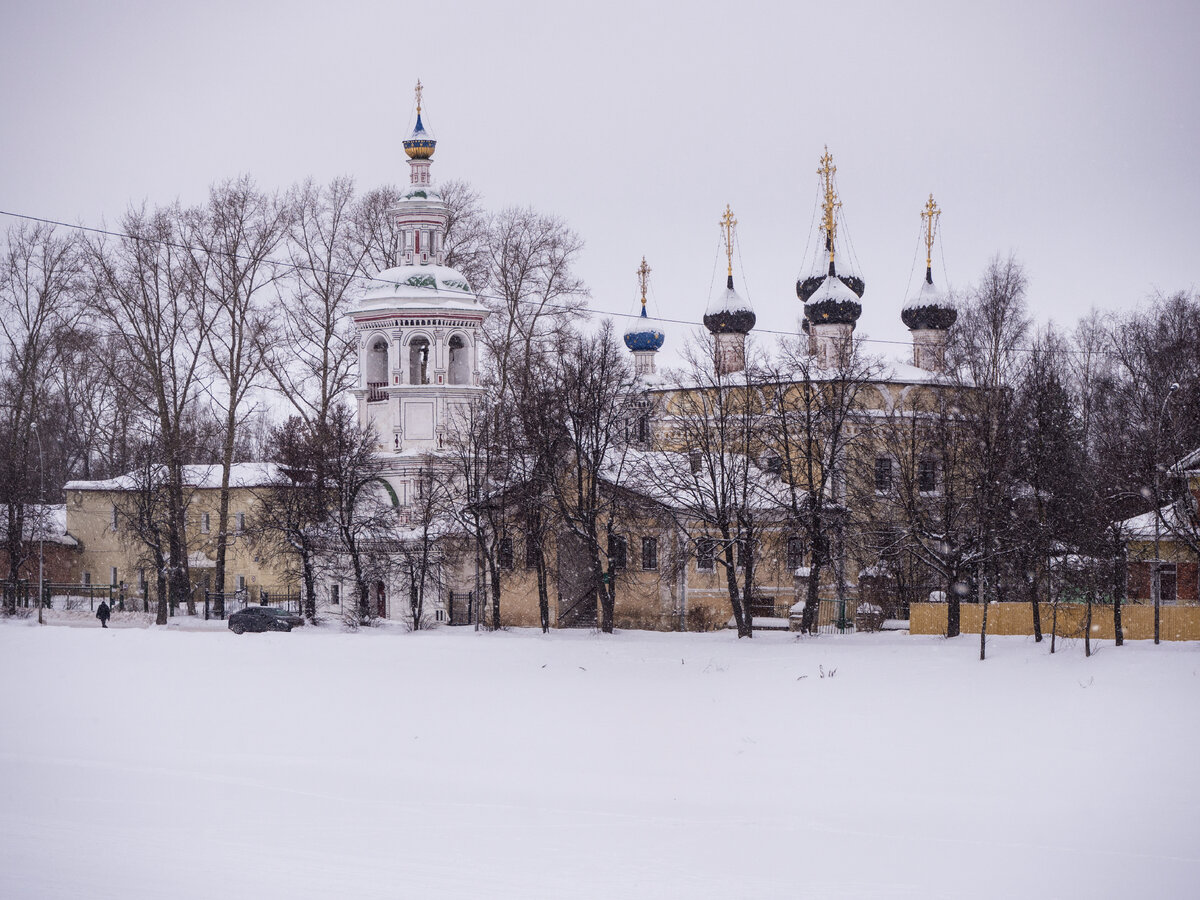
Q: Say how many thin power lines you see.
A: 1